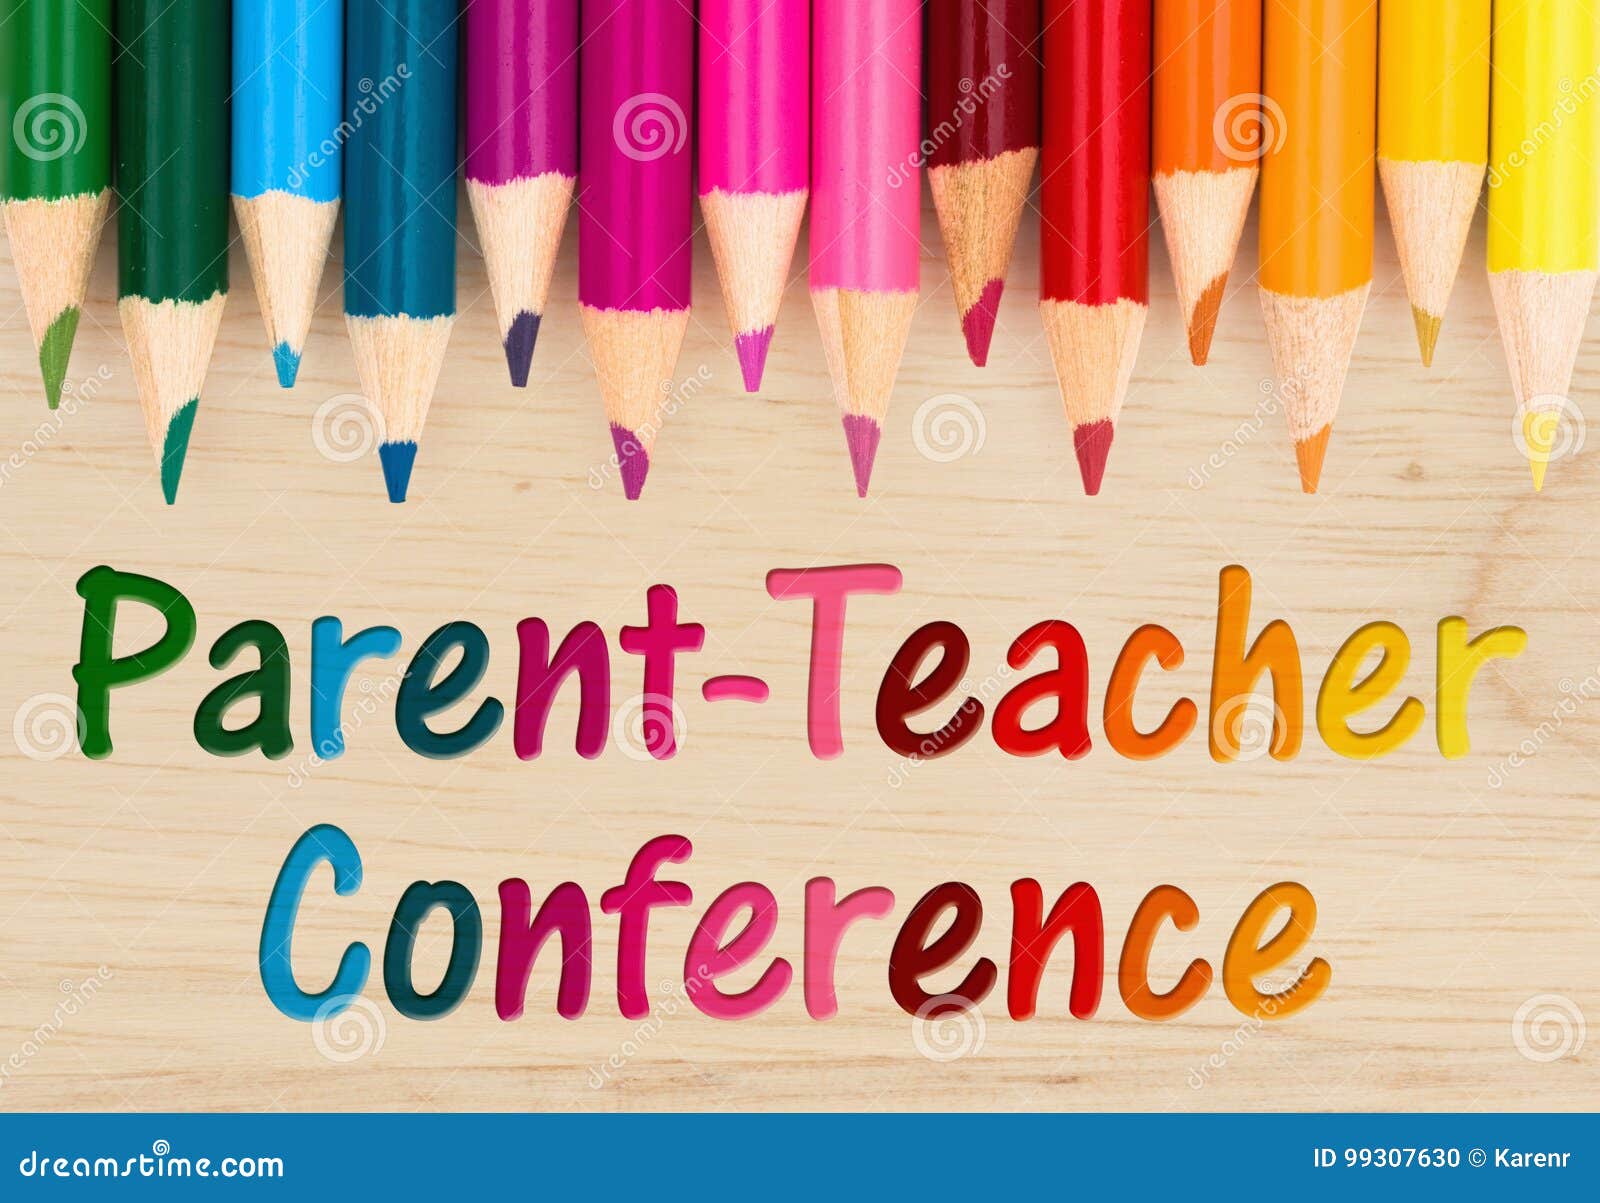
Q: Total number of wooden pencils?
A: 14